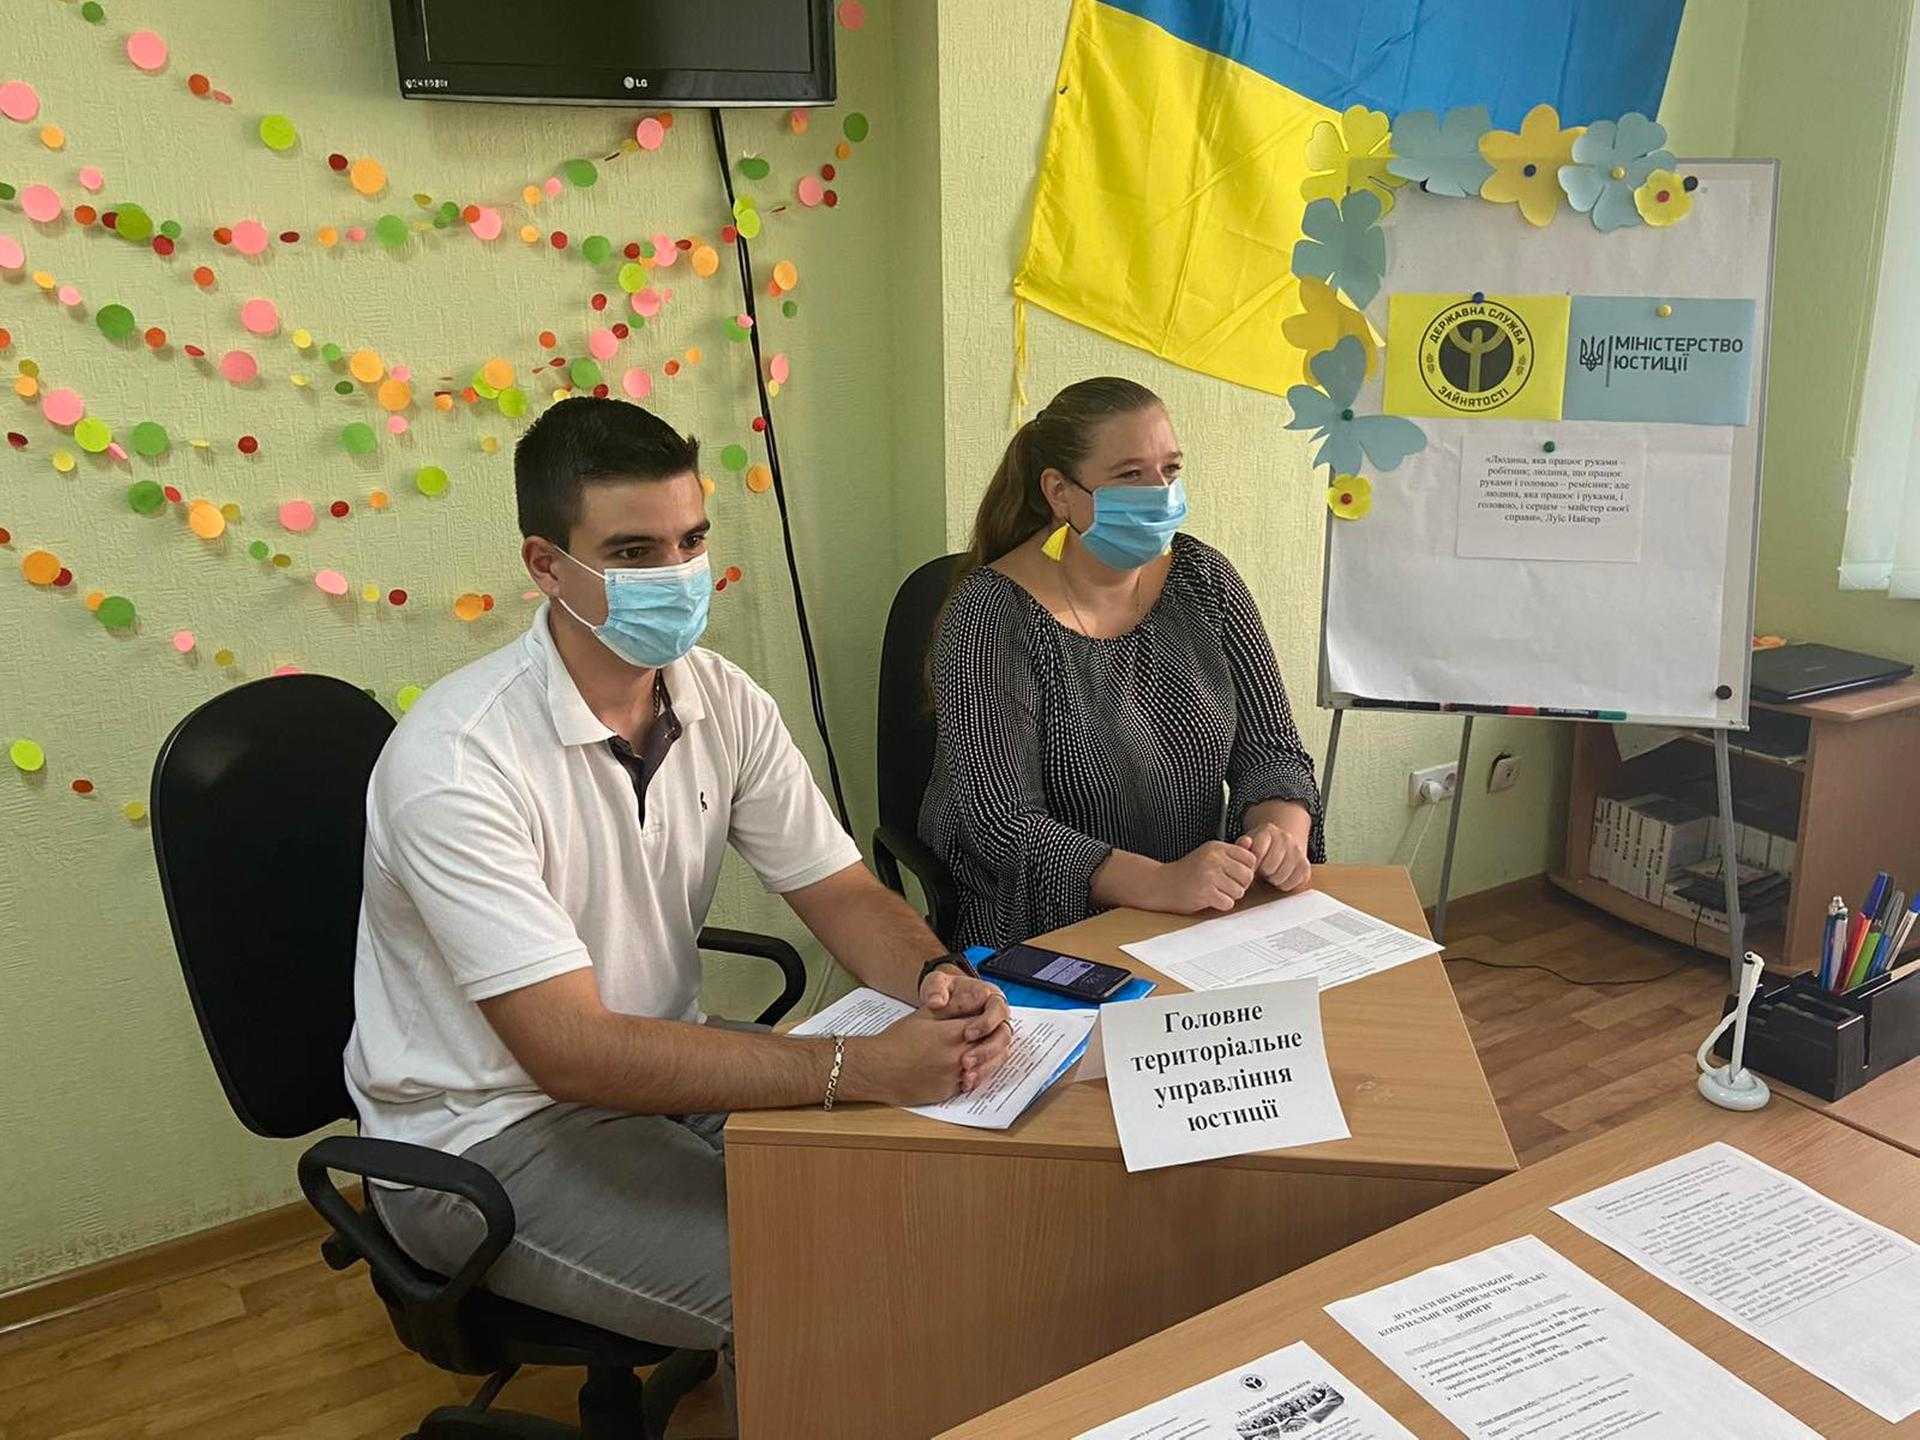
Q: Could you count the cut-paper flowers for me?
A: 9